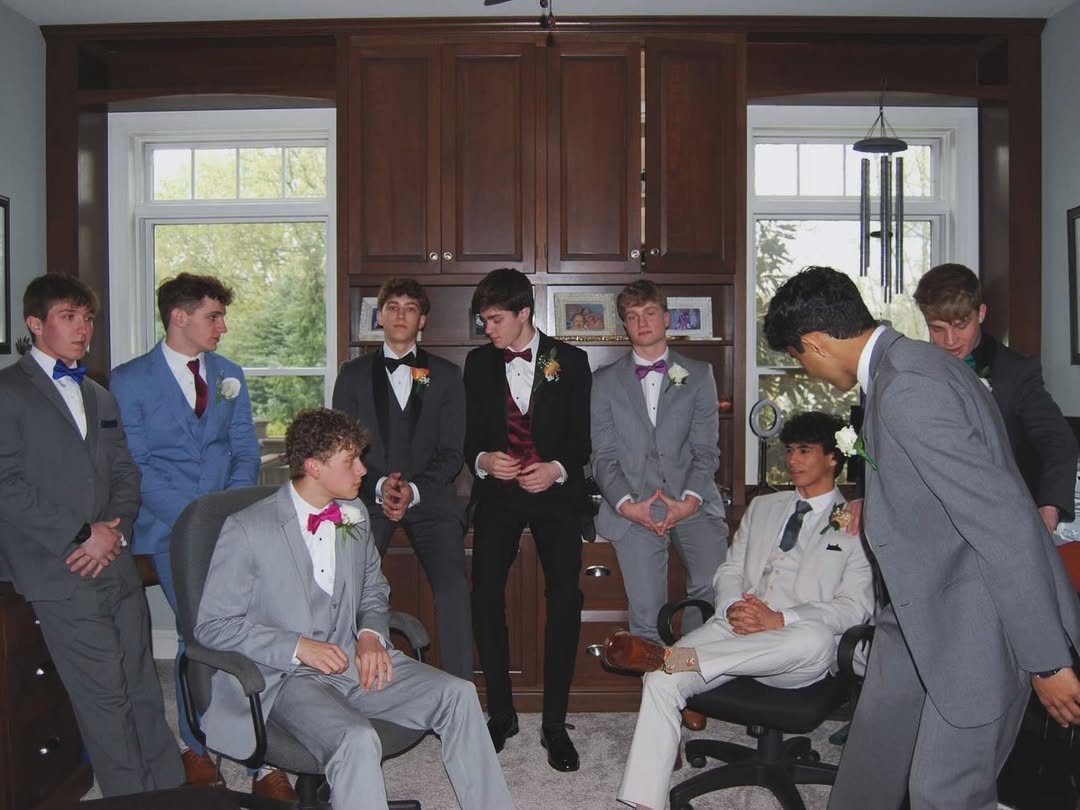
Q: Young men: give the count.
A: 9